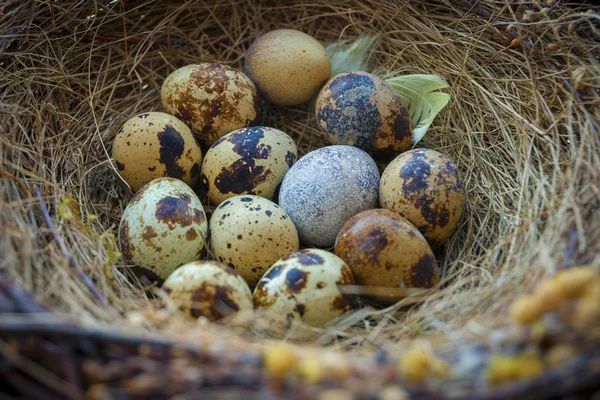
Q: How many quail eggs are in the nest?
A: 12